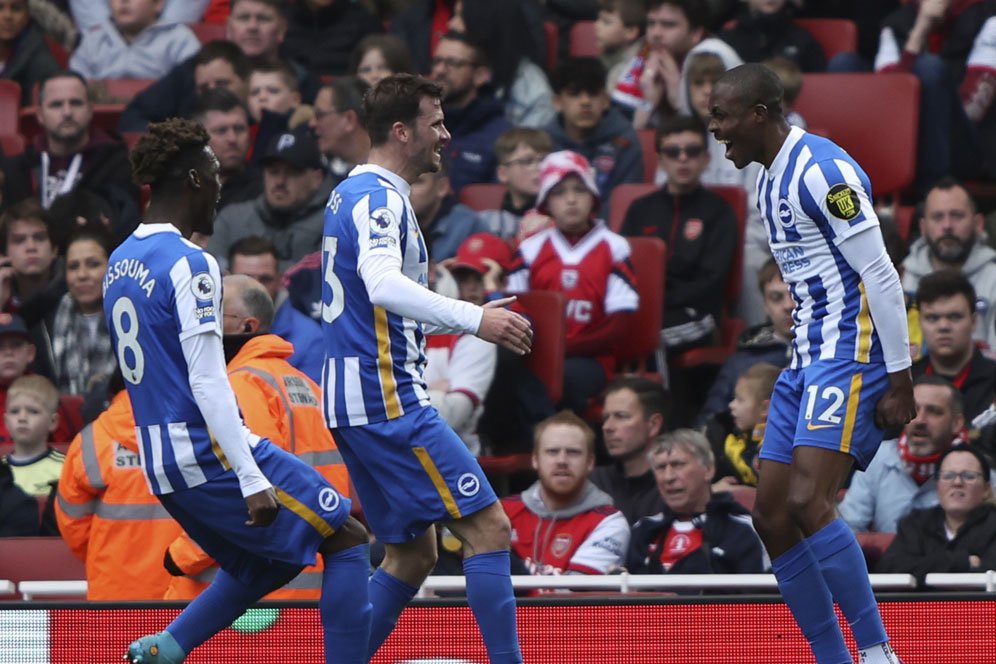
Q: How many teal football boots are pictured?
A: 1